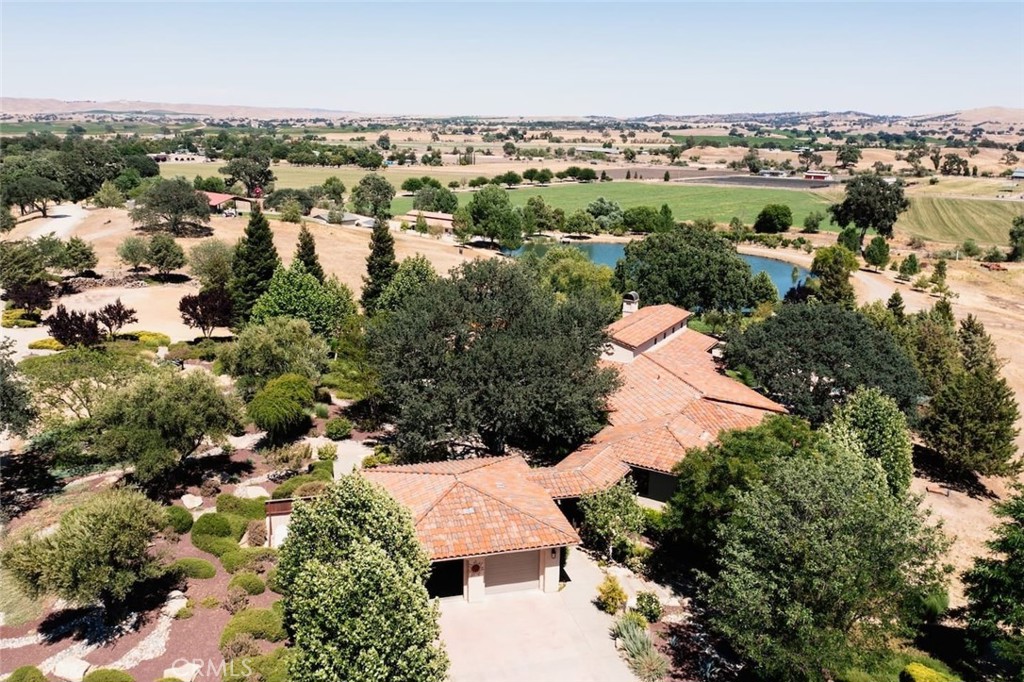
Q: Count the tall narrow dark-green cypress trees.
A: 3